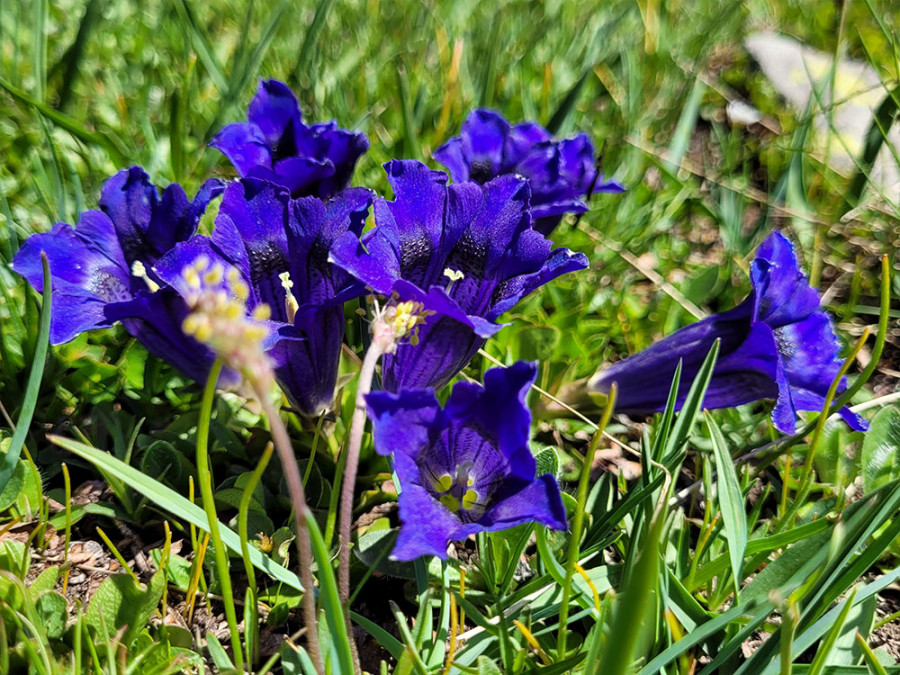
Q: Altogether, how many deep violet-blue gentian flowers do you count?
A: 7